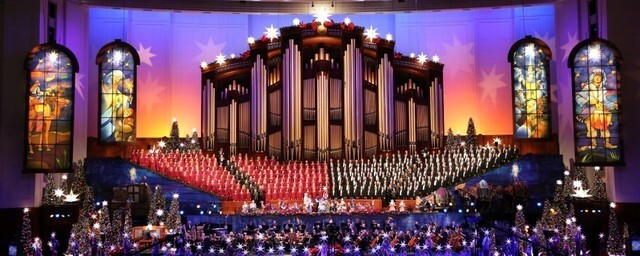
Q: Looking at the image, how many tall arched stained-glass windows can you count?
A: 4